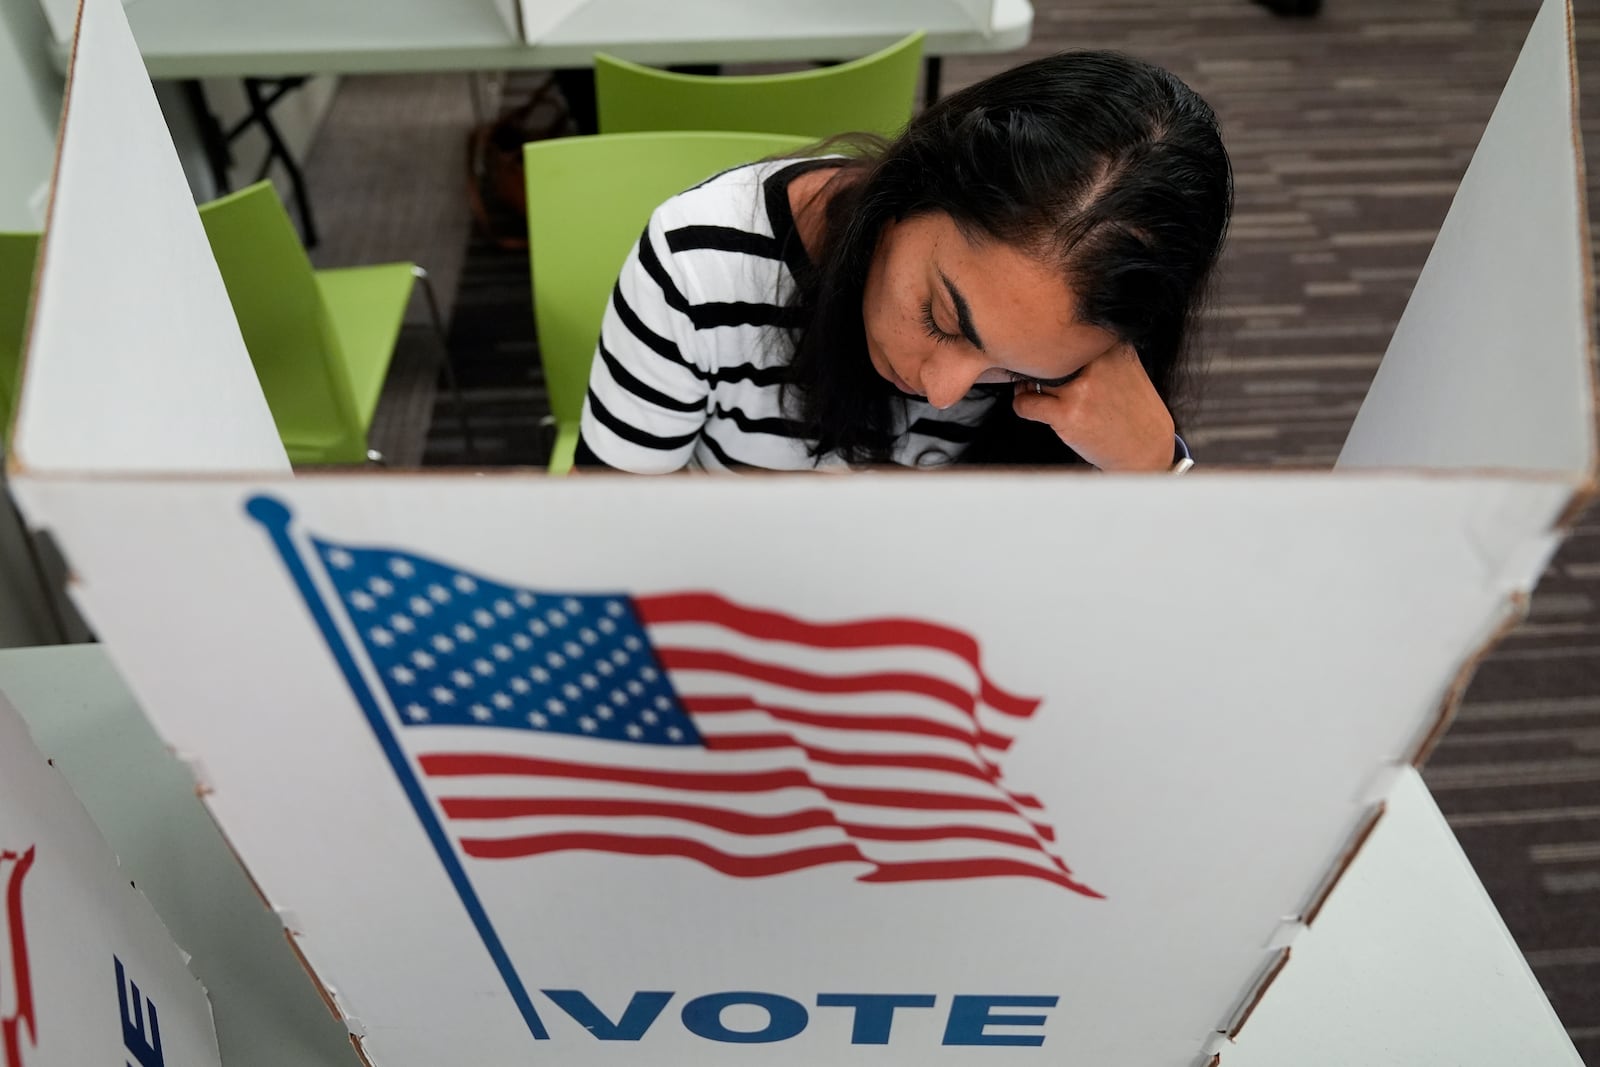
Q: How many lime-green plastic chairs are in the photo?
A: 4